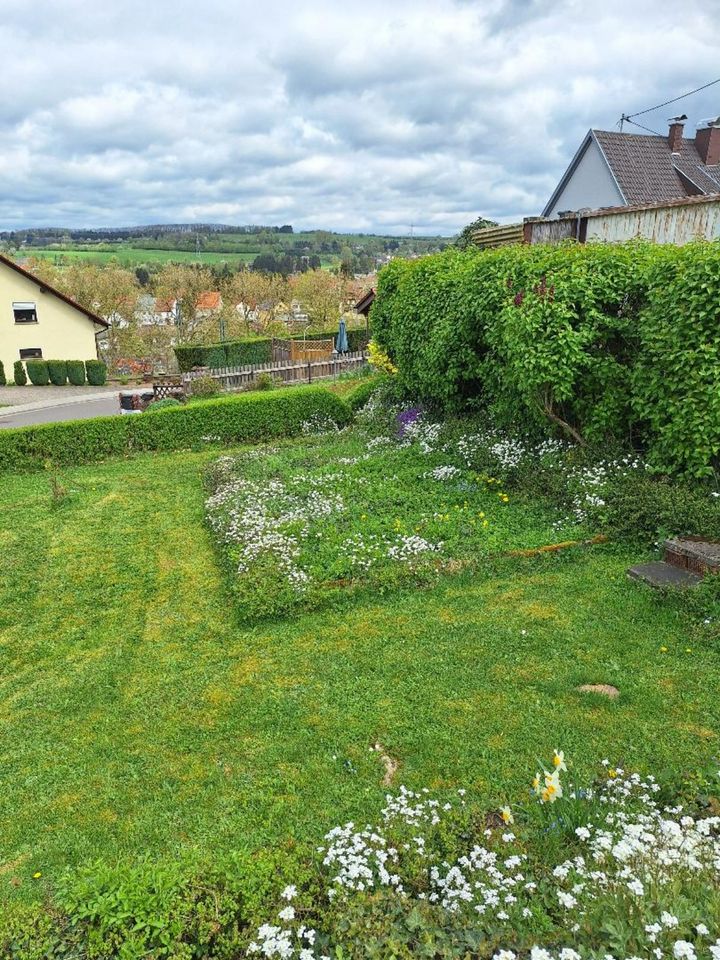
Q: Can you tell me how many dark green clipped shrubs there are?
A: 6